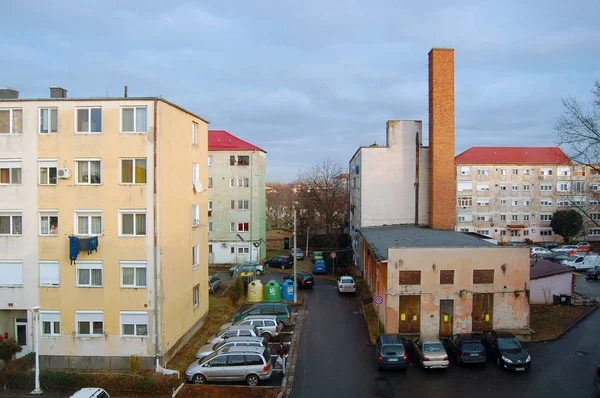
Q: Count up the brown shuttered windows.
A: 3